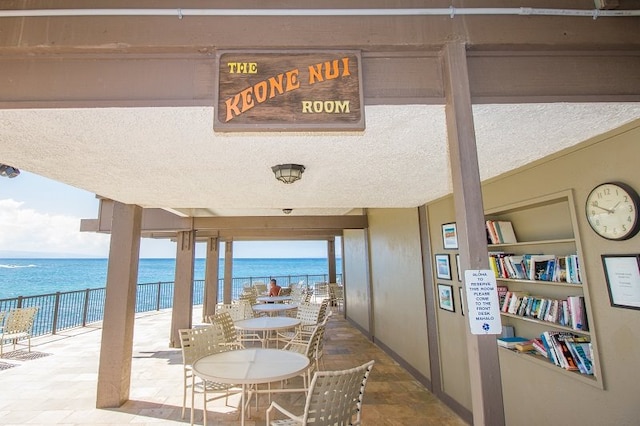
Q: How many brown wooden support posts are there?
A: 6